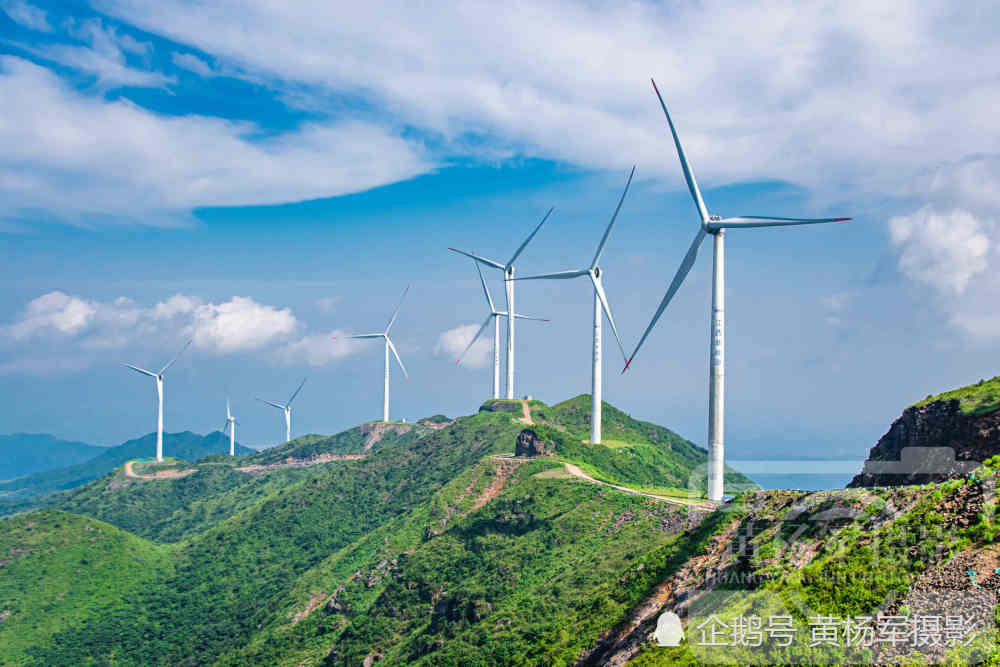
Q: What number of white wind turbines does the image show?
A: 8